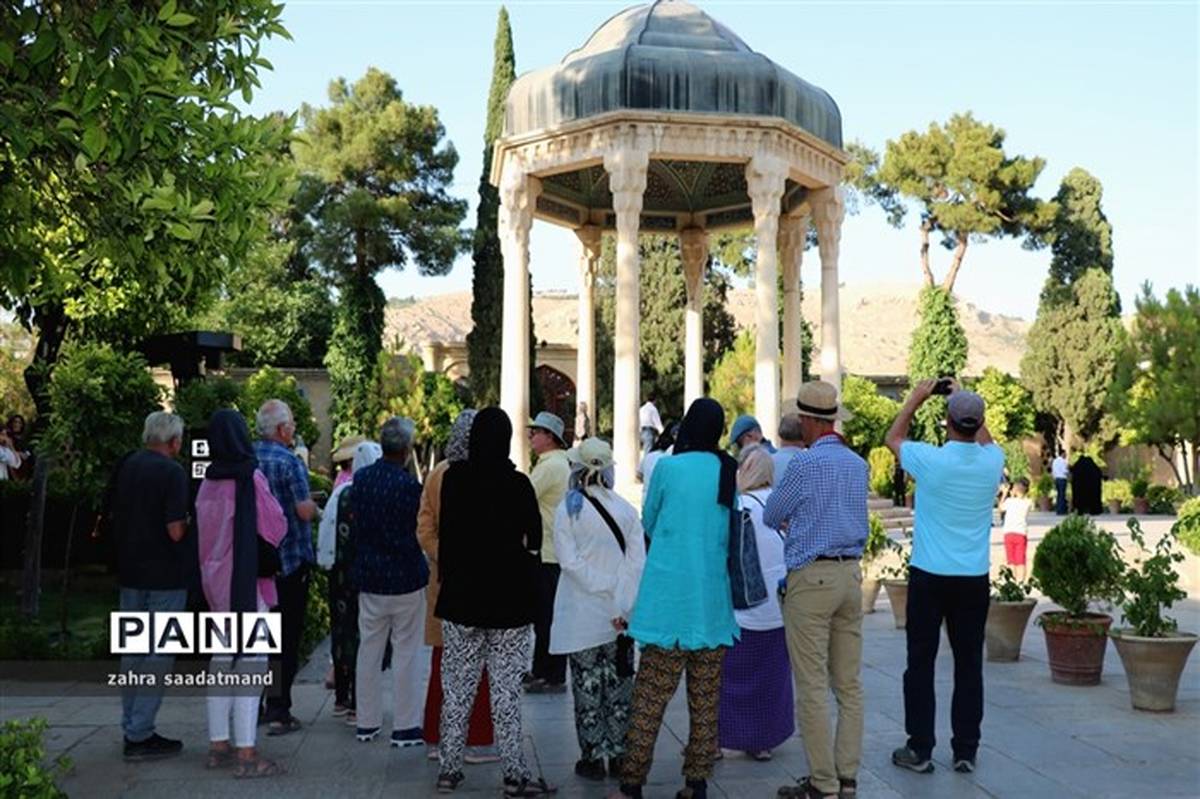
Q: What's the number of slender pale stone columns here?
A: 7